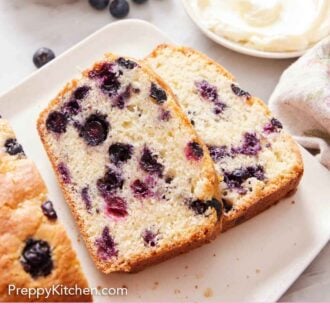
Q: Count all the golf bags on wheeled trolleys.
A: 0